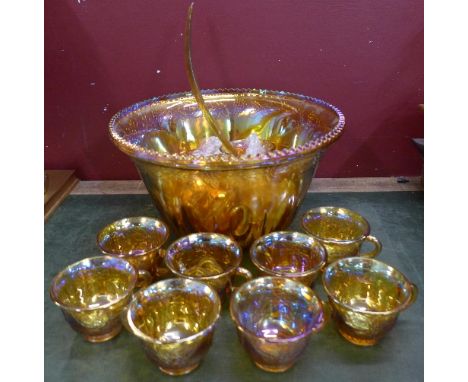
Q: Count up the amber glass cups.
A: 8